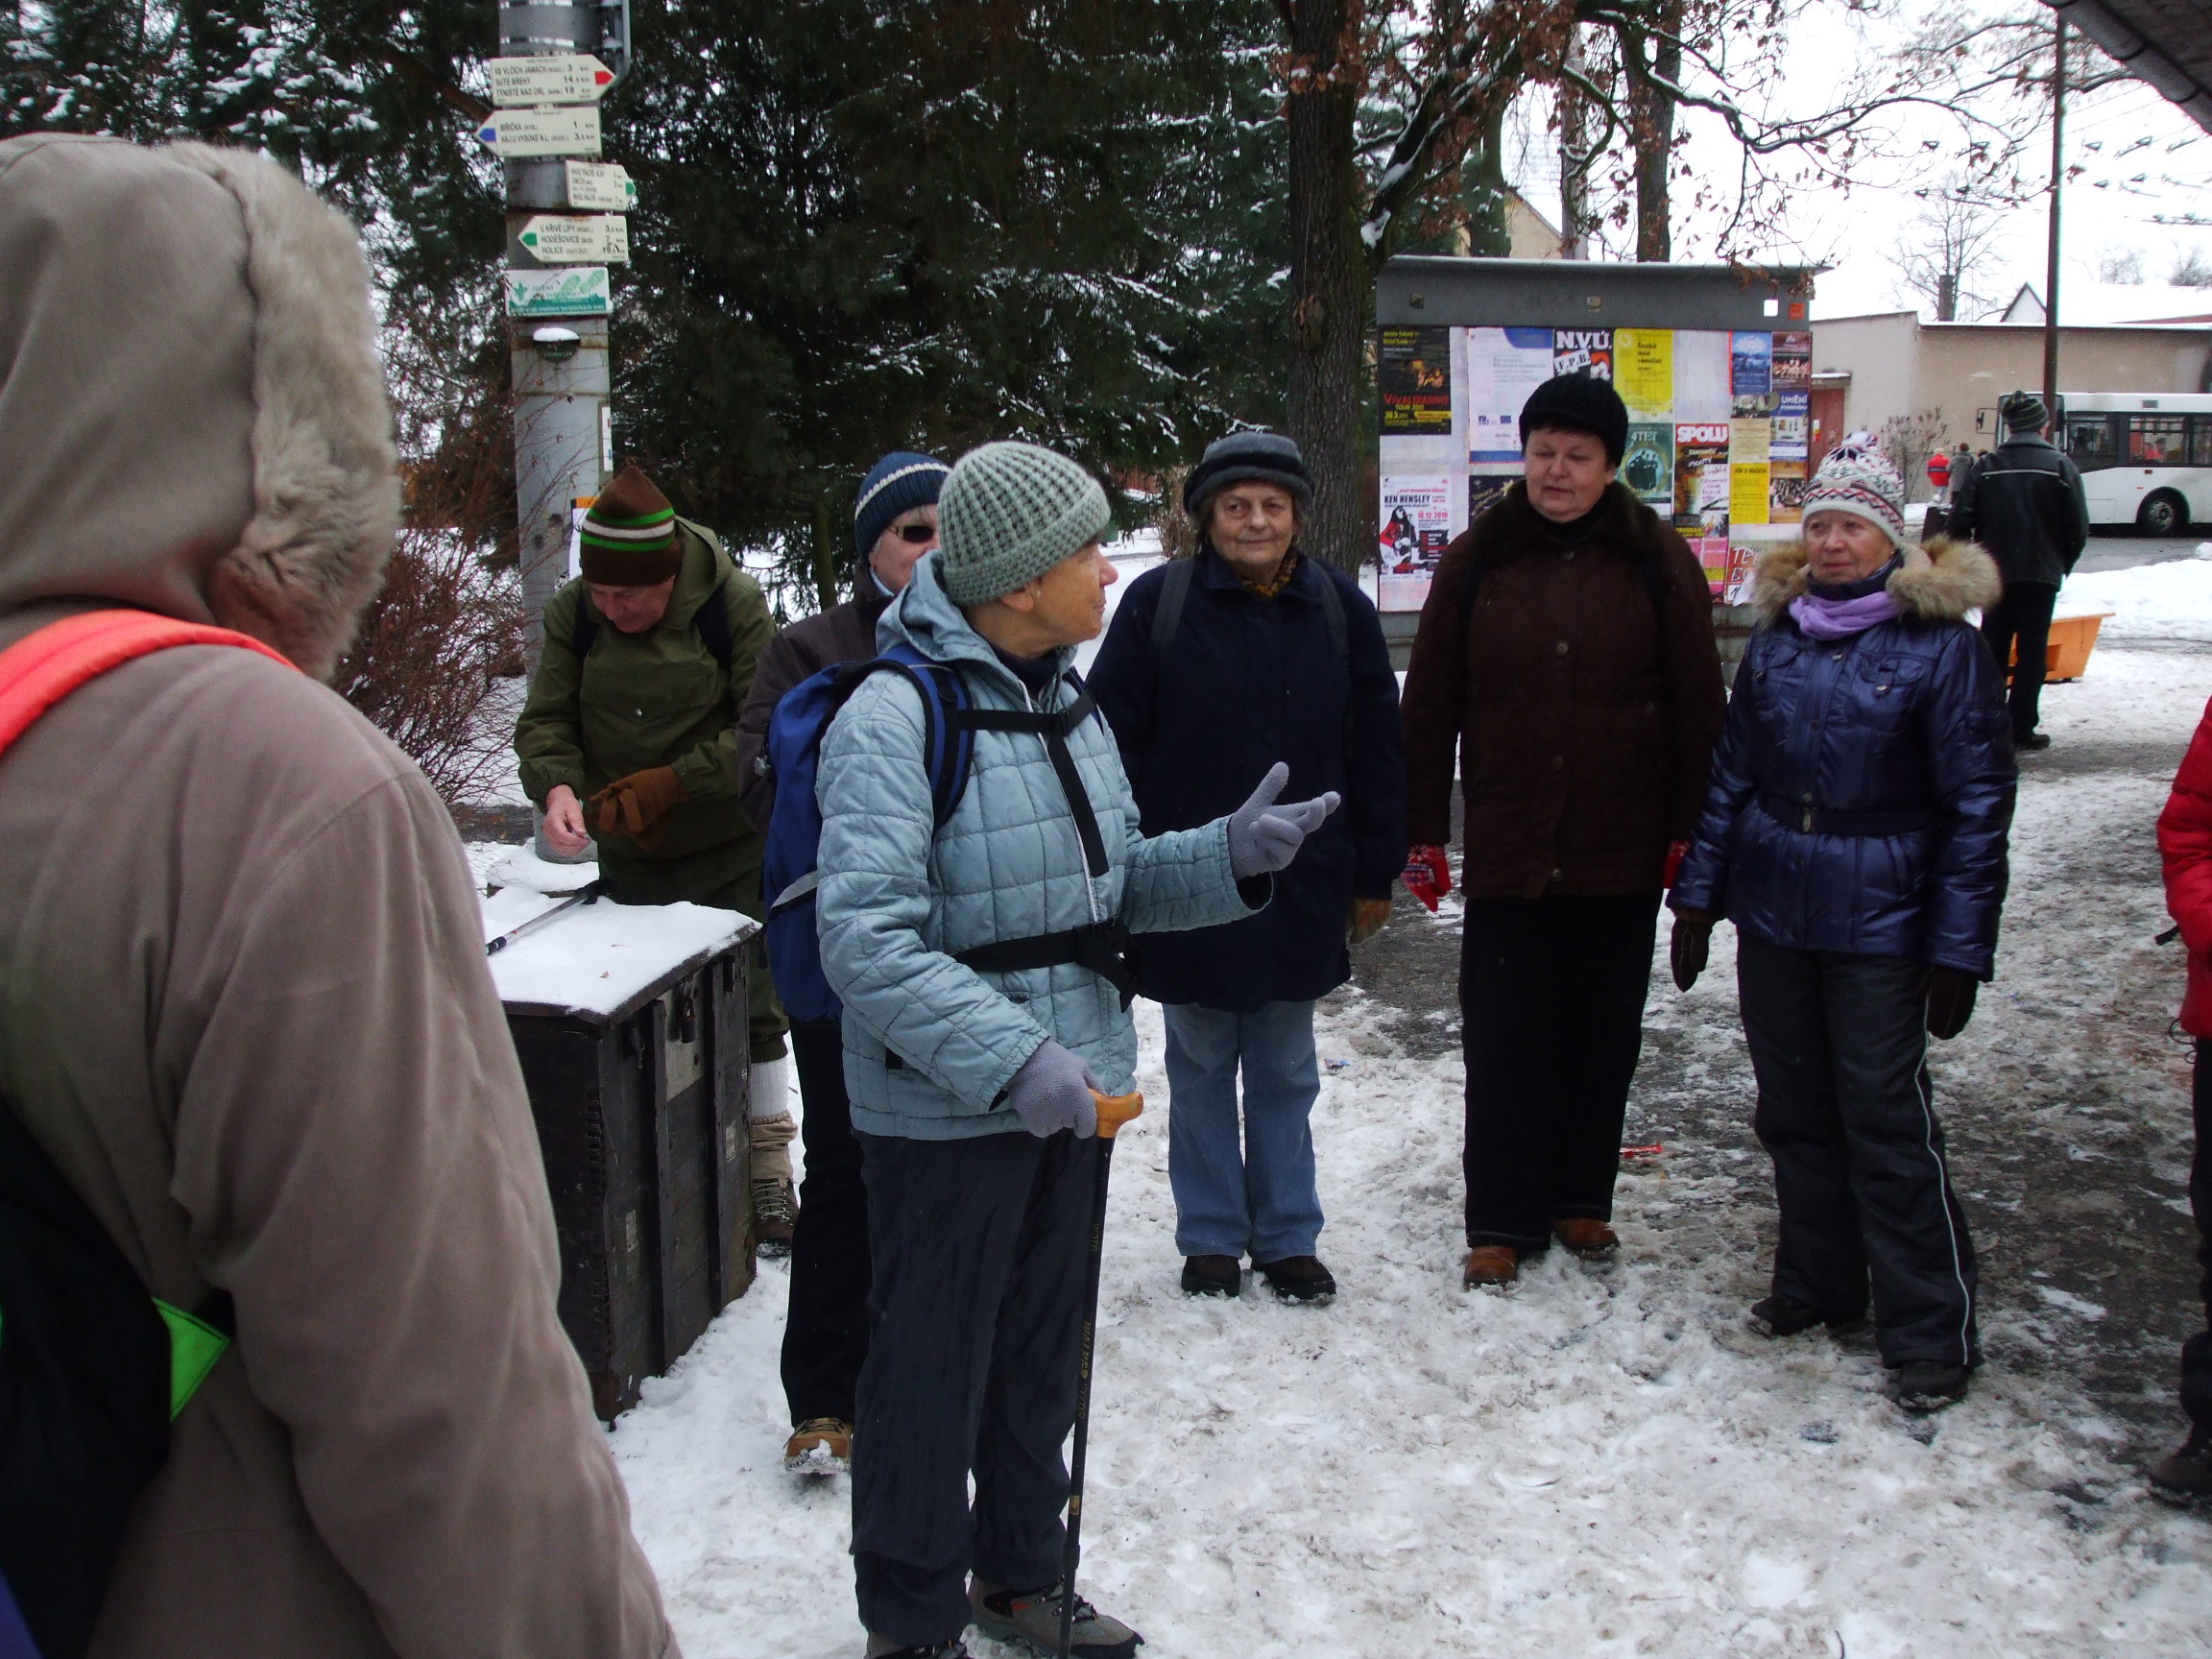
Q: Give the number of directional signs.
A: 4